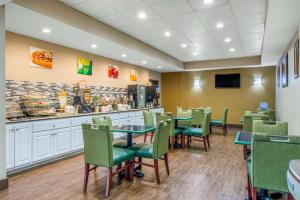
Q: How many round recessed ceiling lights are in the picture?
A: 13